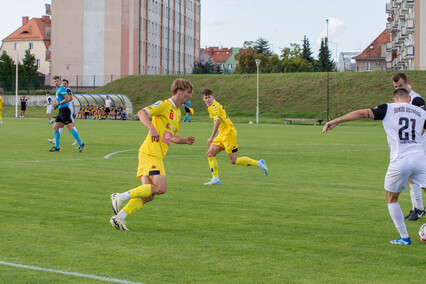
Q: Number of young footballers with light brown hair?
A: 1